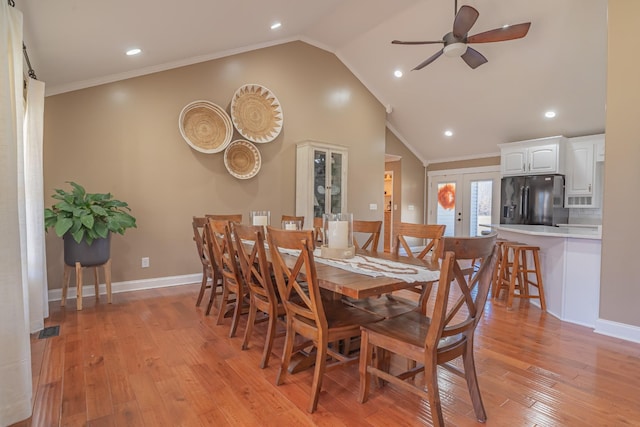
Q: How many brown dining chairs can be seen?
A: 10